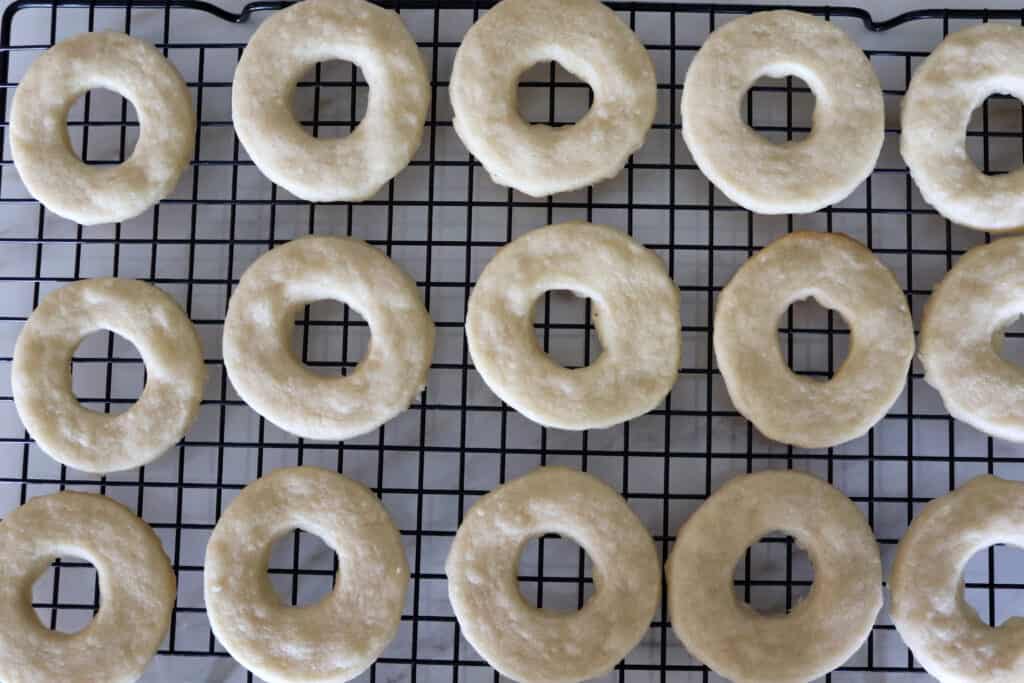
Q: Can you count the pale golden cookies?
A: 15